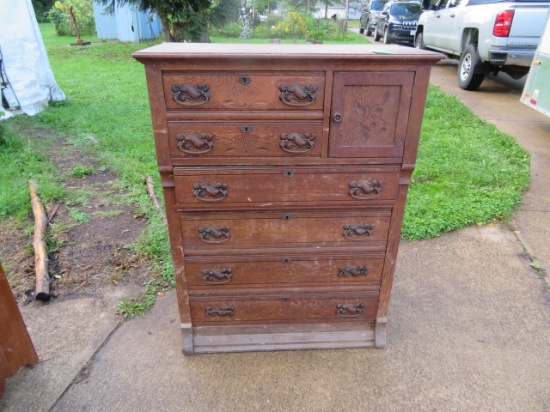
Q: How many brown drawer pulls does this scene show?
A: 12